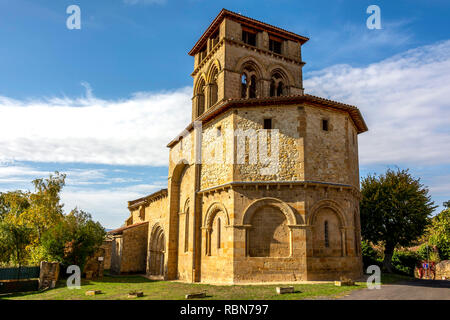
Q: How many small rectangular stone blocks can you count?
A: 5